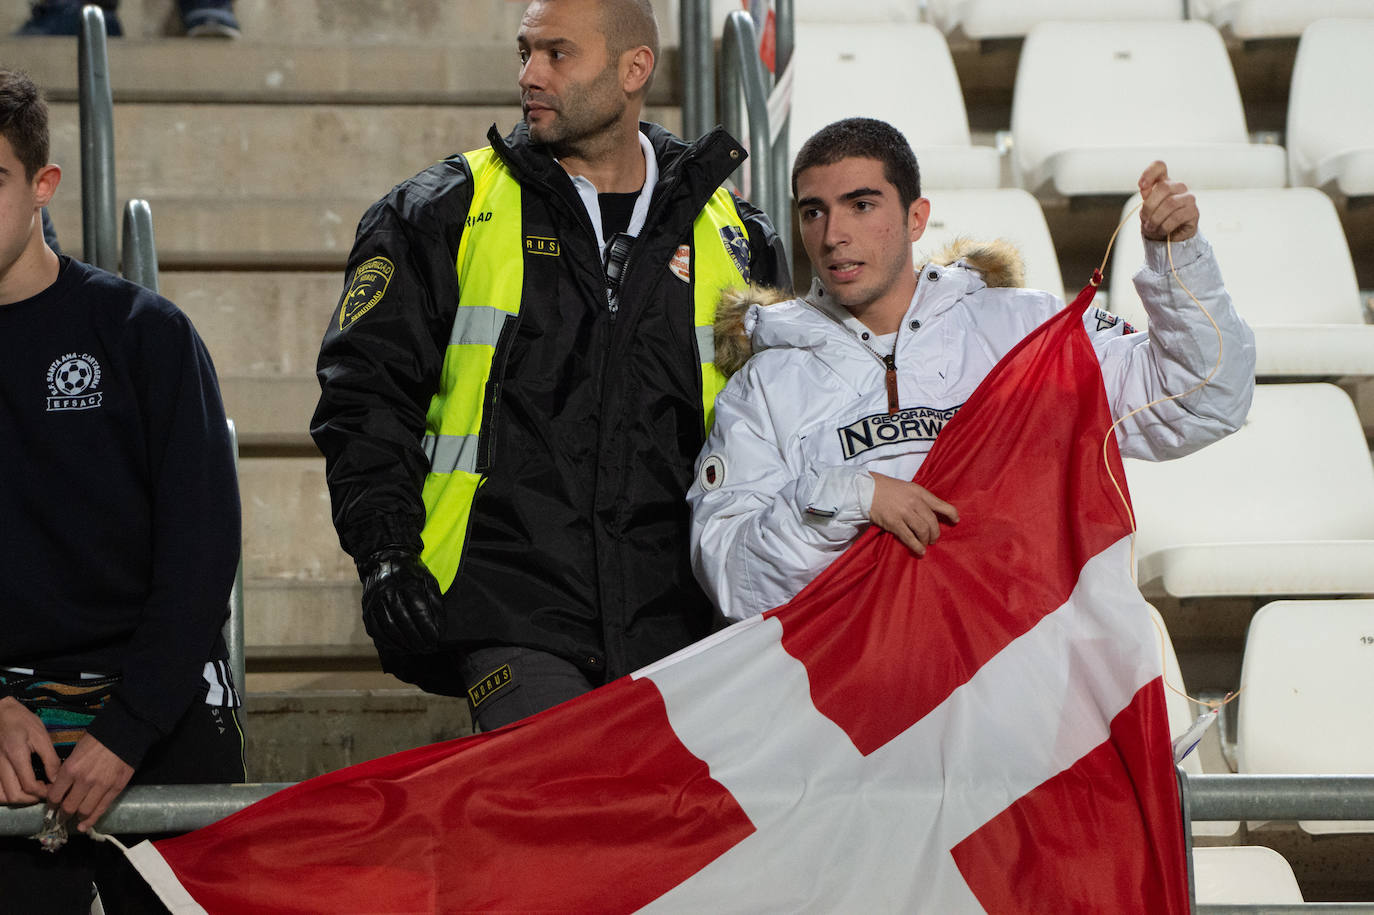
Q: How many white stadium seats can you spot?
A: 12